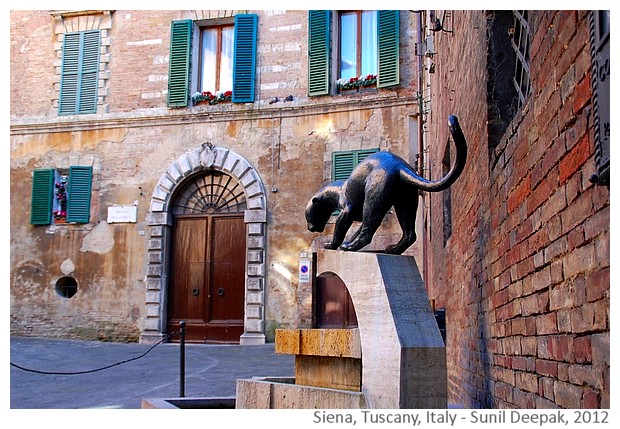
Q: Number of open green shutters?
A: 6